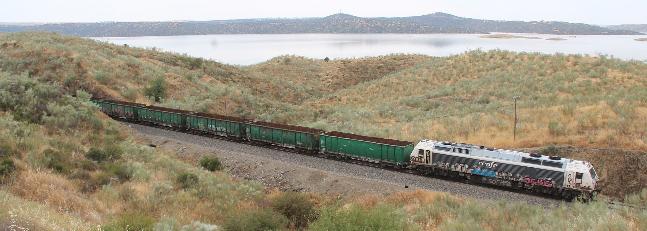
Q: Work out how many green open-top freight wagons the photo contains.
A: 5